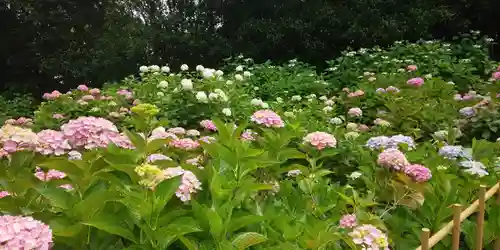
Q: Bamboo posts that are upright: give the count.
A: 3